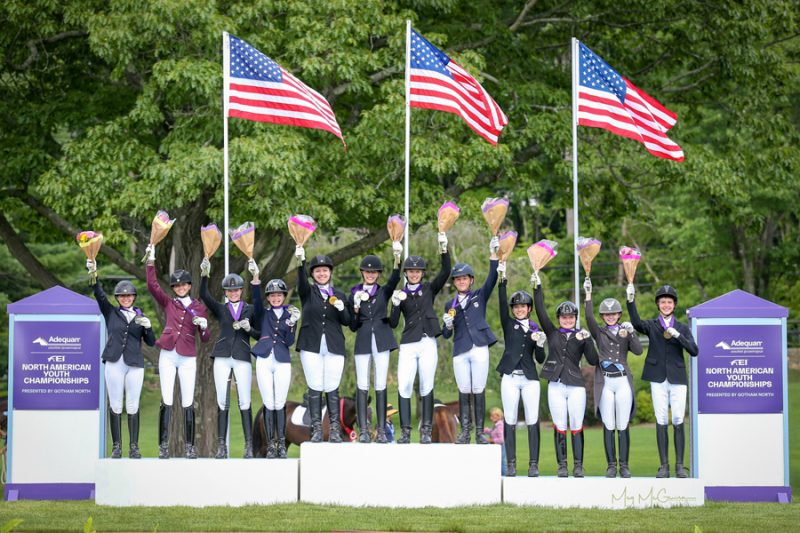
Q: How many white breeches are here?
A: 12